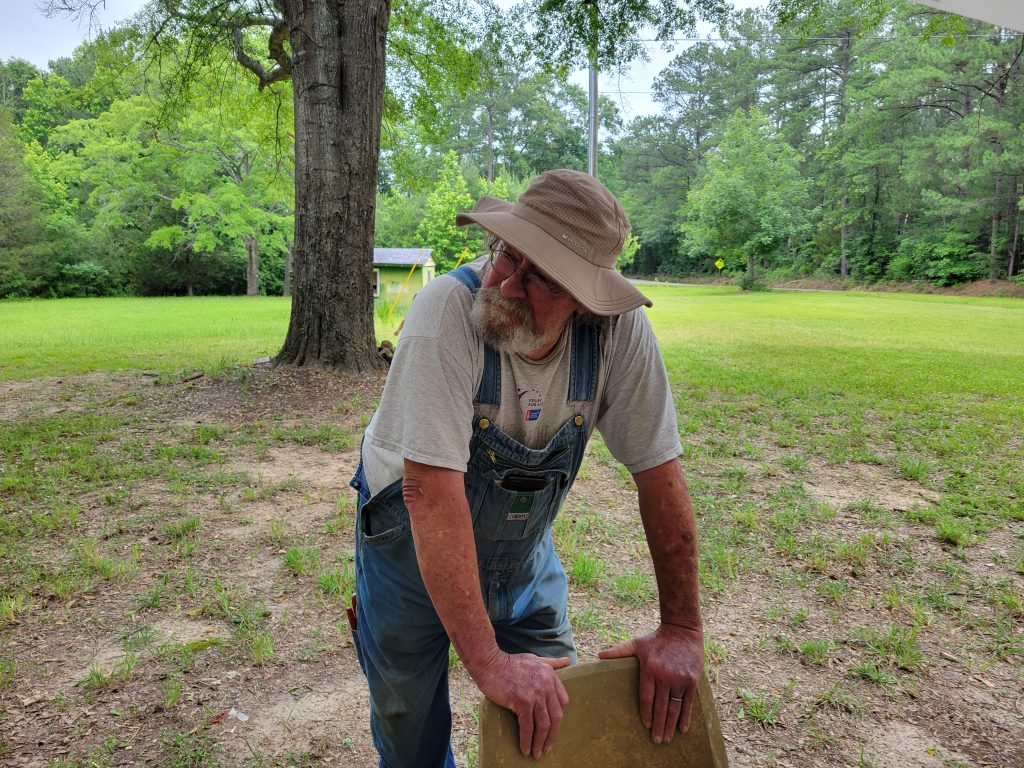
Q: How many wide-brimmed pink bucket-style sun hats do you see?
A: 0